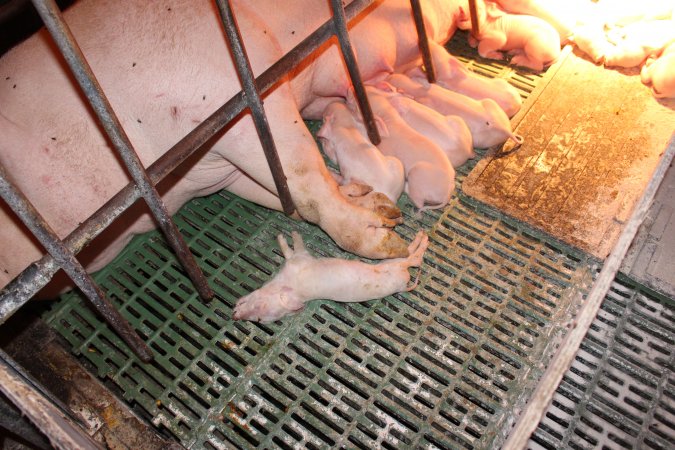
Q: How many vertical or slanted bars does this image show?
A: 6